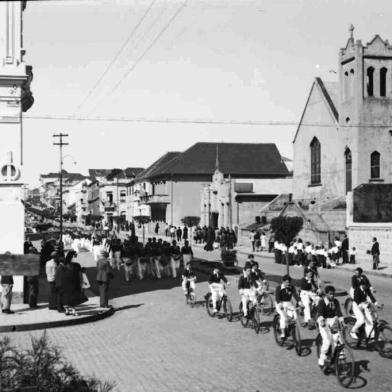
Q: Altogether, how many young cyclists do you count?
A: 11